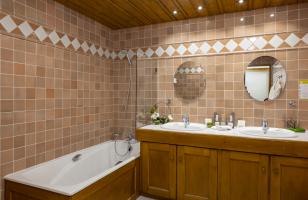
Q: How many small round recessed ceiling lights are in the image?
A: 3